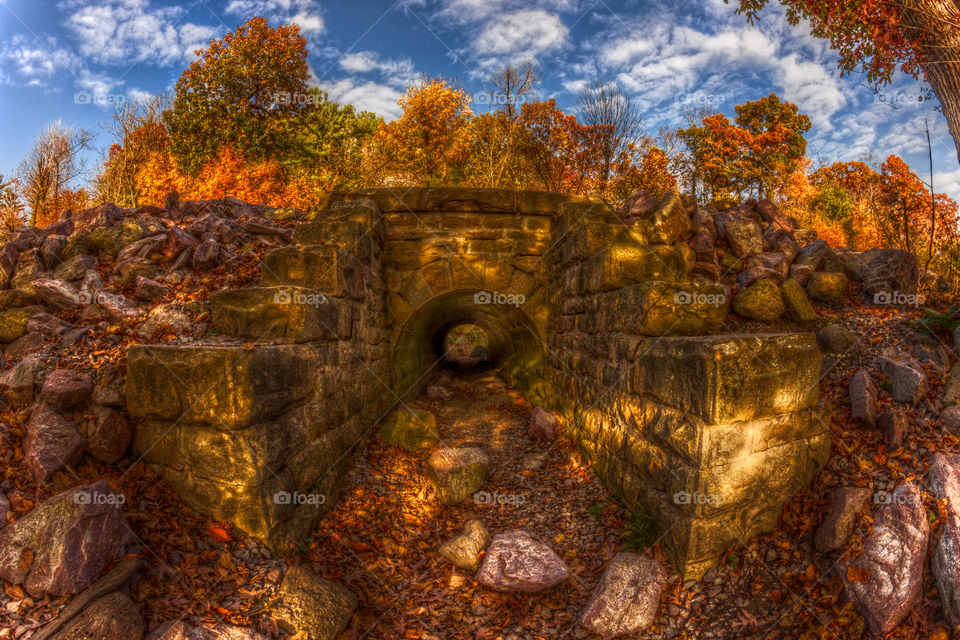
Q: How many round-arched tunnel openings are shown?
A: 1